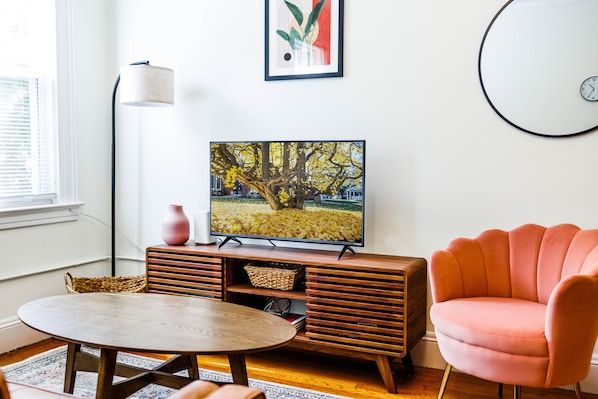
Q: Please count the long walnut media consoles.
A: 1